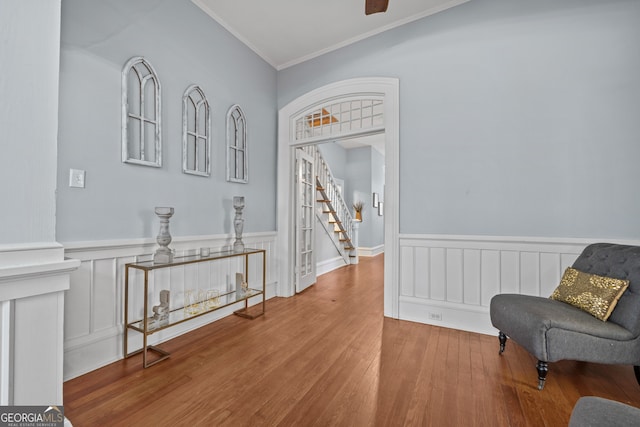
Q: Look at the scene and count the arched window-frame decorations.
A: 3